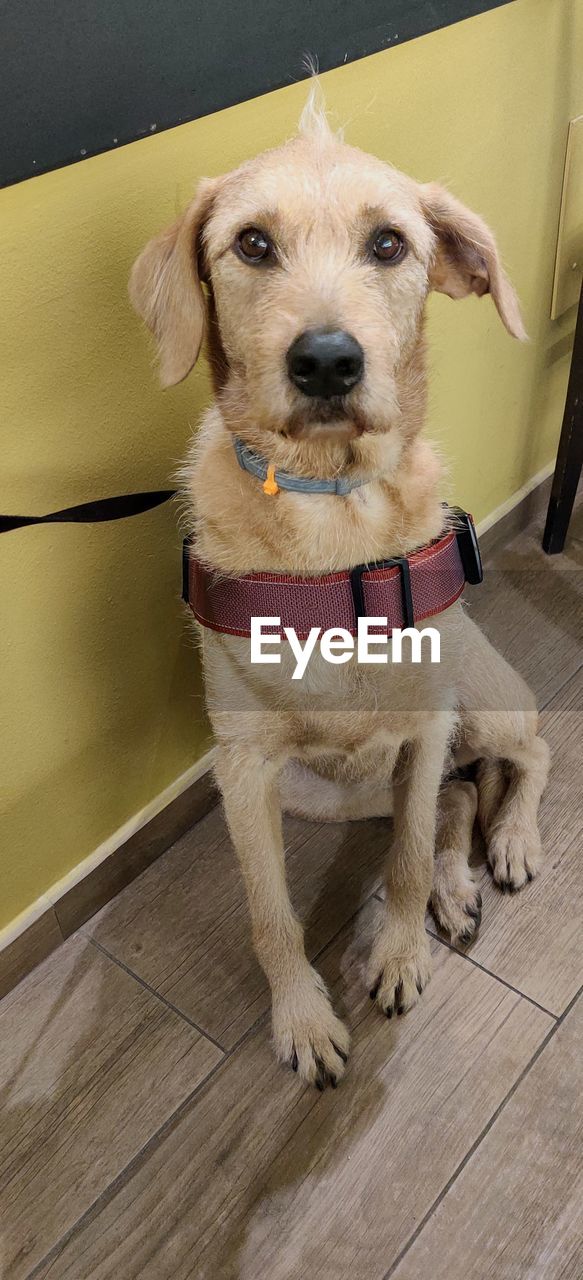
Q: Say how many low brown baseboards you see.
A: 1